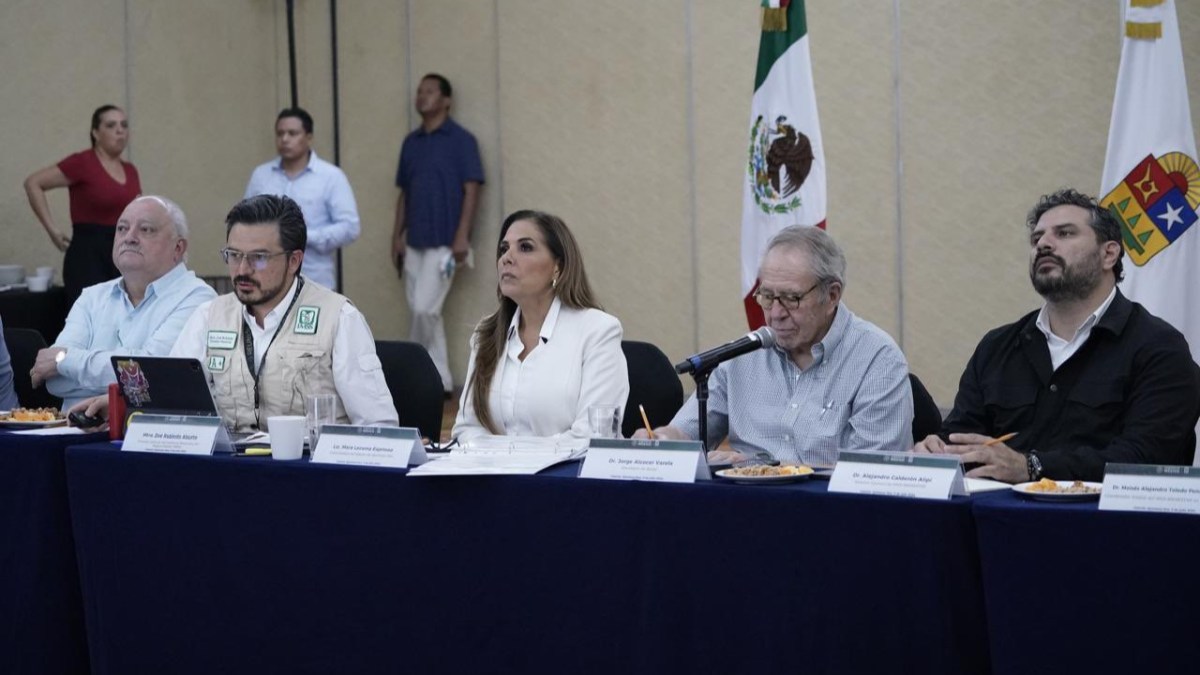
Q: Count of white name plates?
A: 5